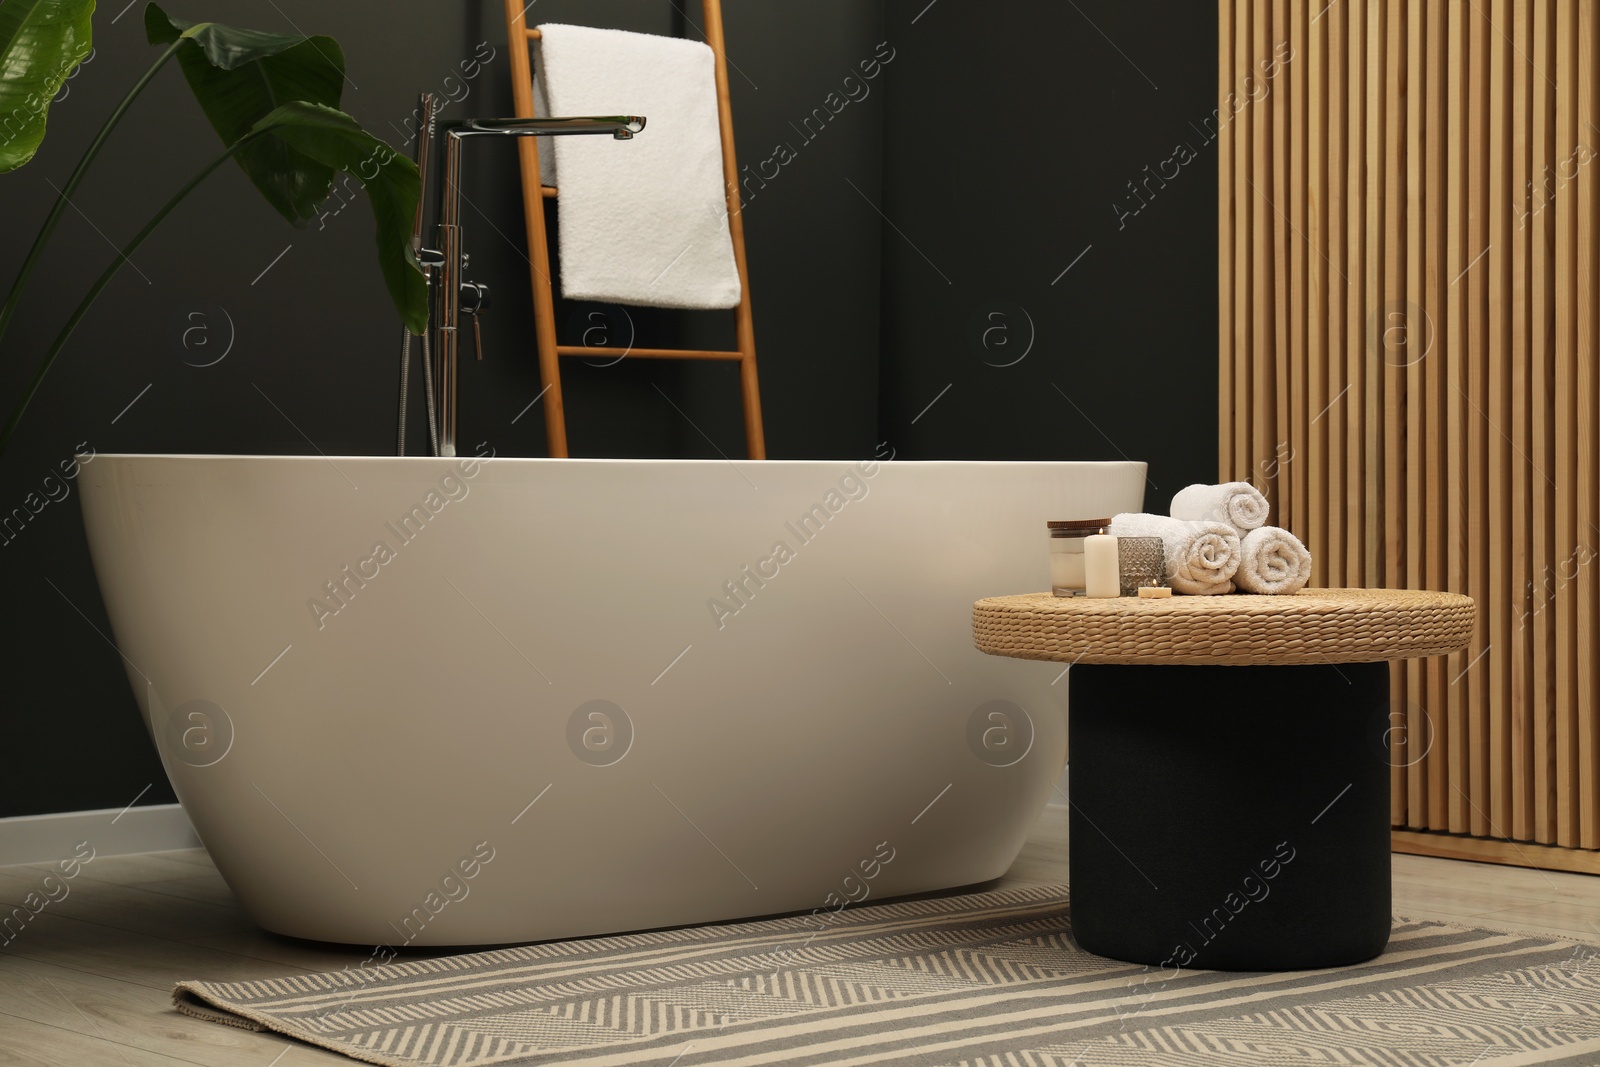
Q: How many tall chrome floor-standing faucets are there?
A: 1